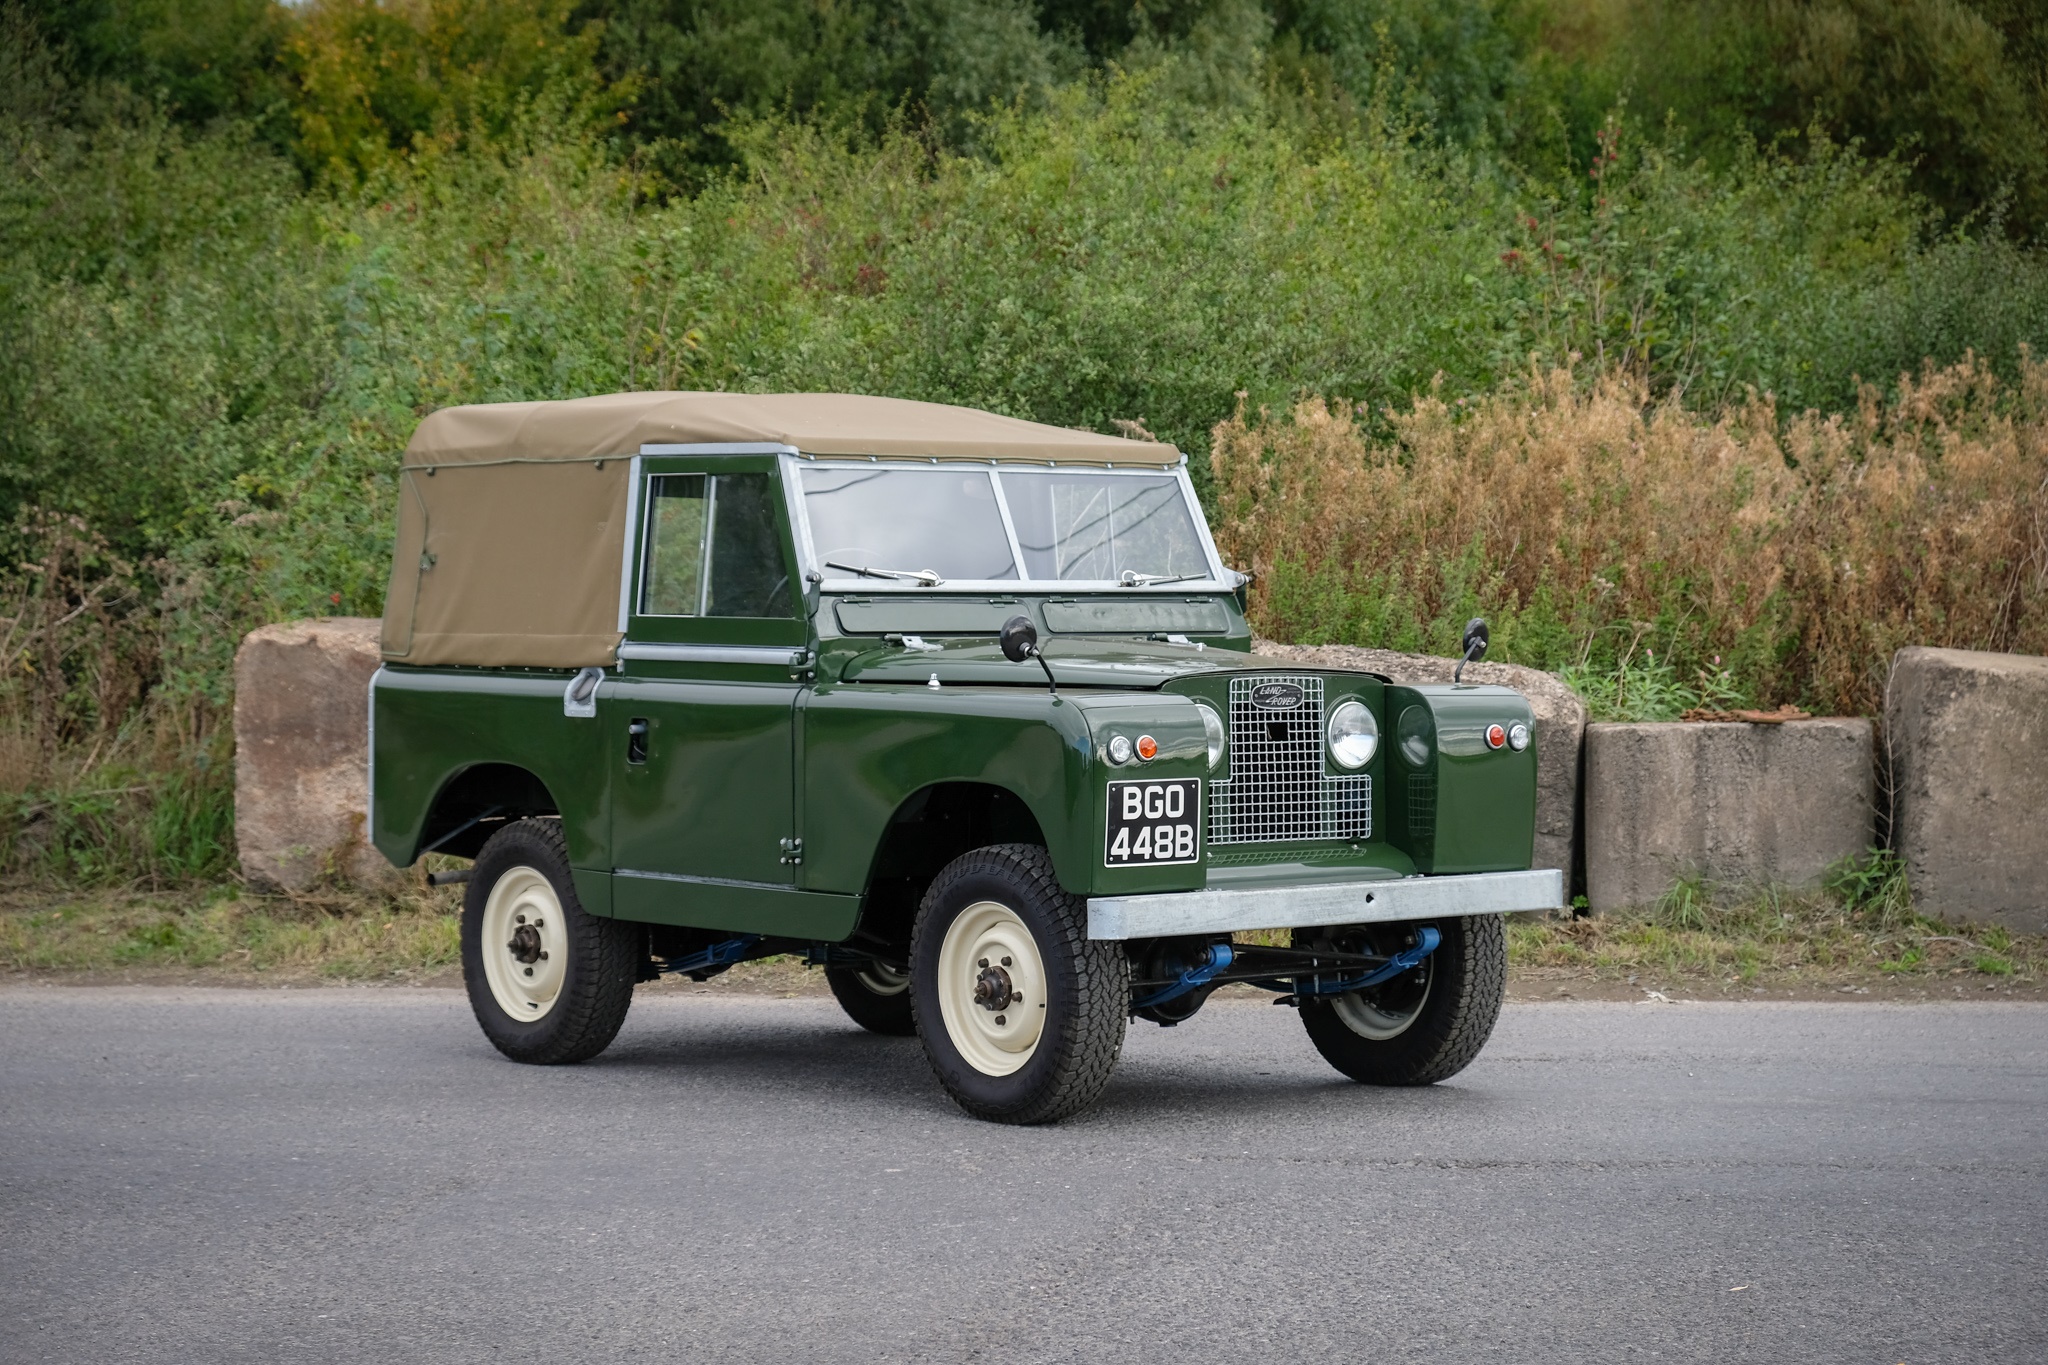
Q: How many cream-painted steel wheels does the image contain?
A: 4